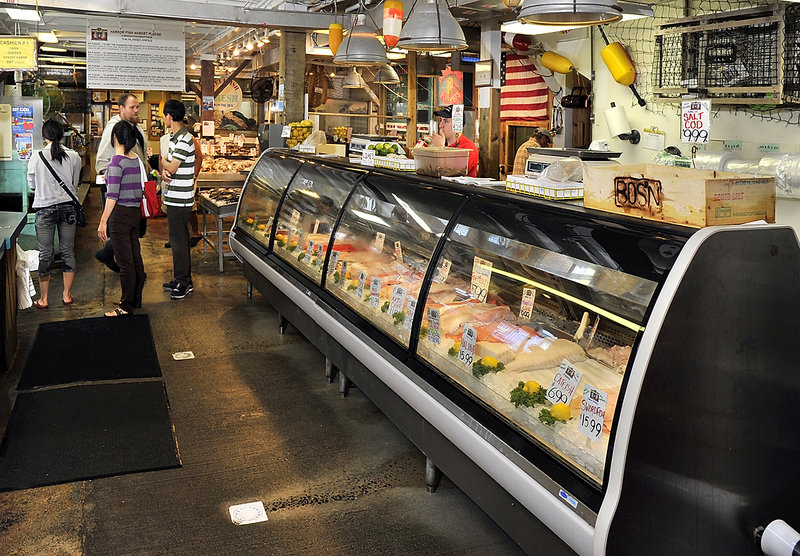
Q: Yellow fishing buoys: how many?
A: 3